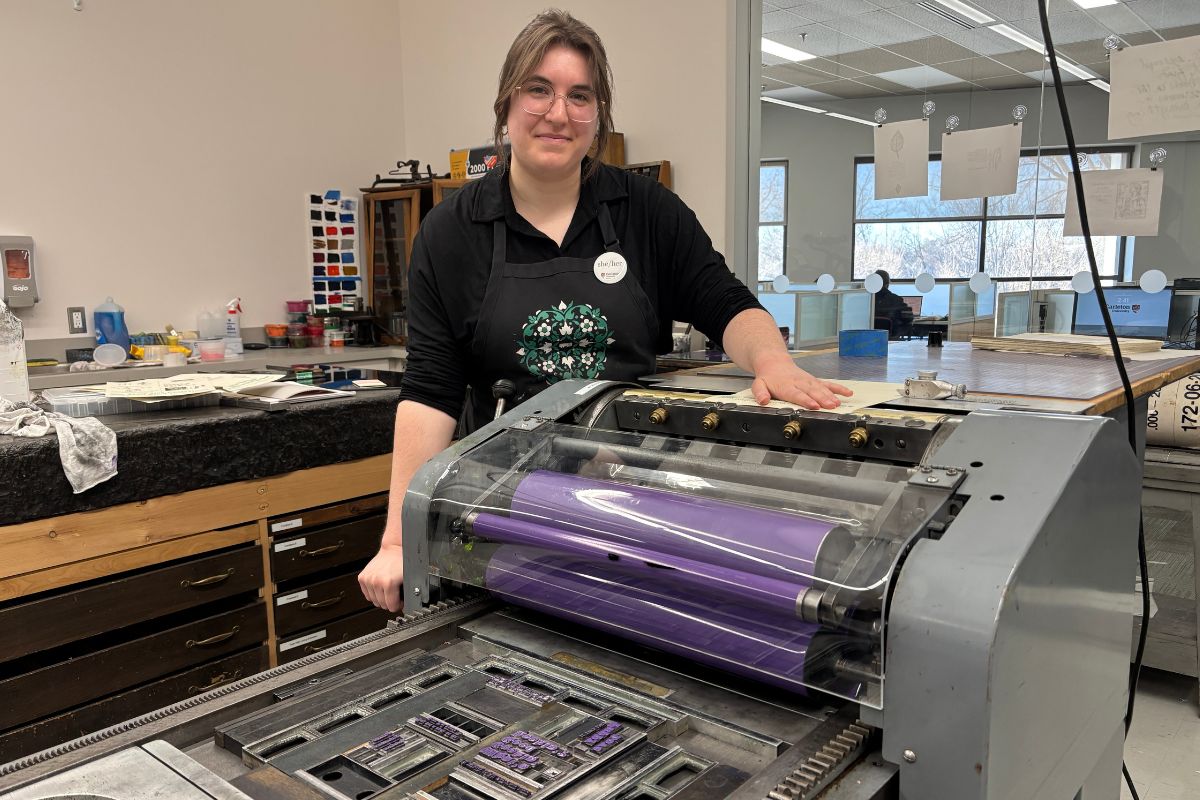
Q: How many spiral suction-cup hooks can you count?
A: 7